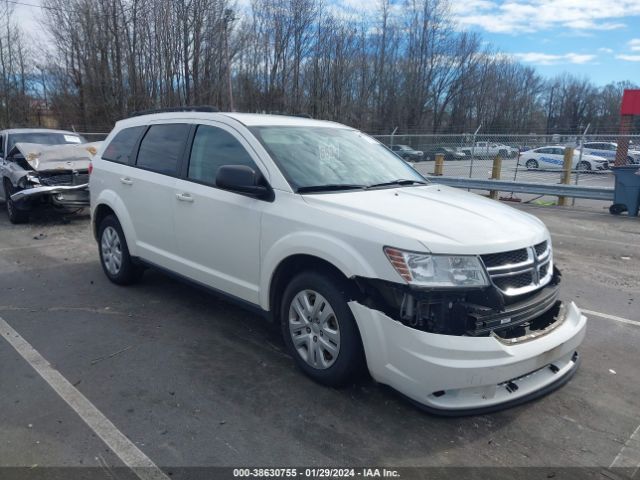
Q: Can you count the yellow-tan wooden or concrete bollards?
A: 3